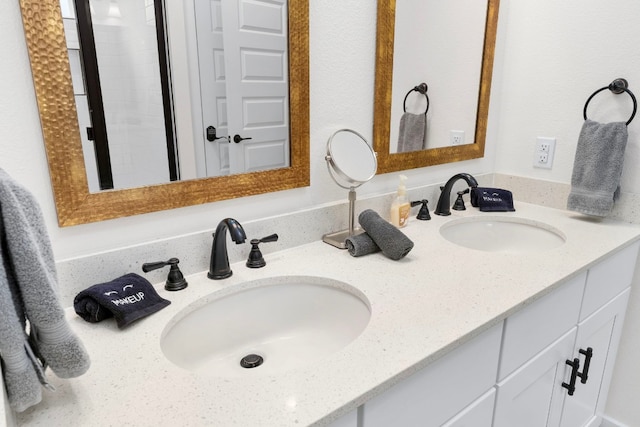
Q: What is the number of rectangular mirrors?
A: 2